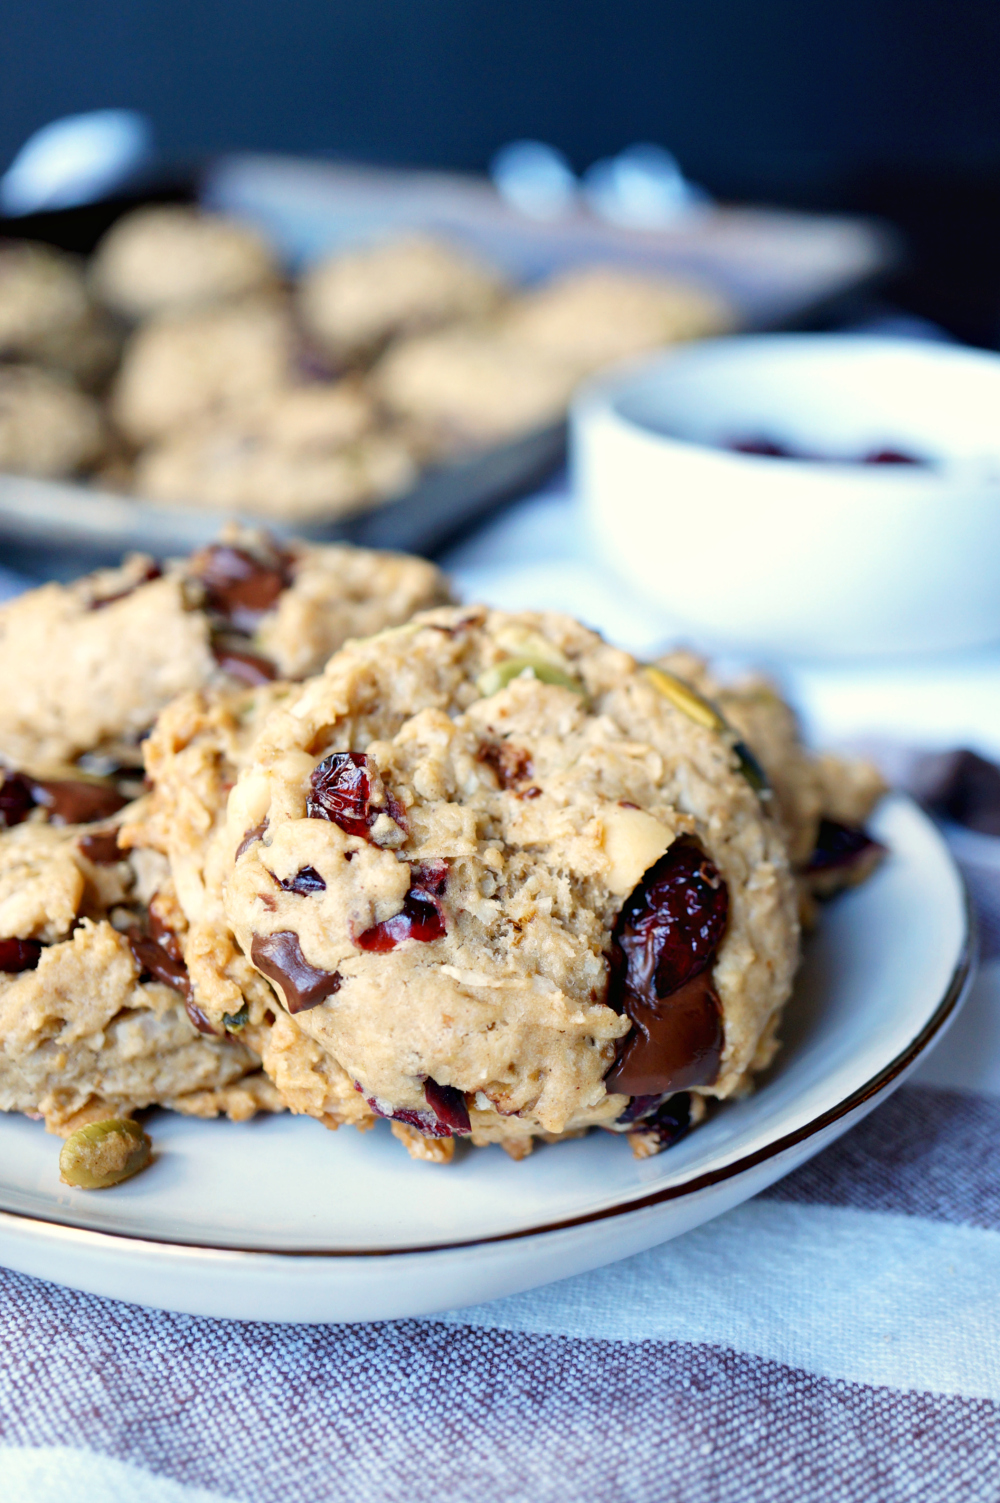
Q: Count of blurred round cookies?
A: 8